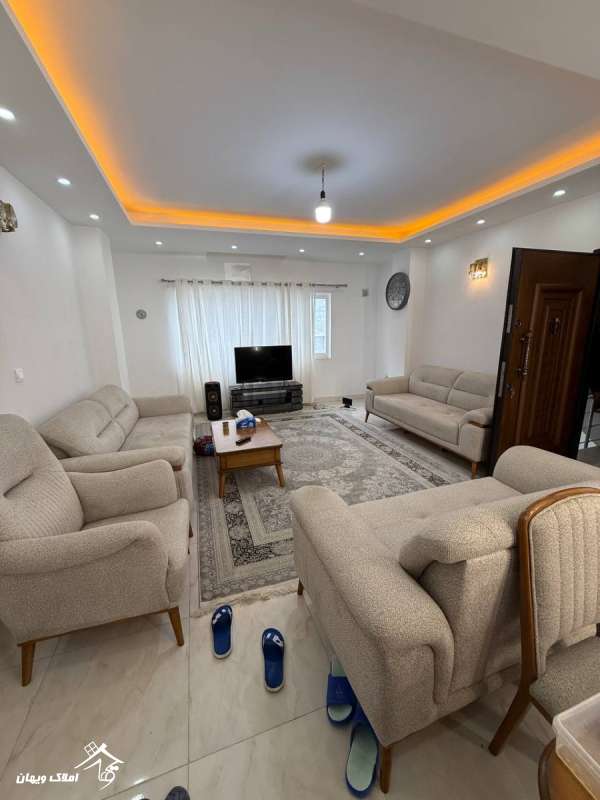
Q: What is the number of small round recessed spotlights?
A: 10